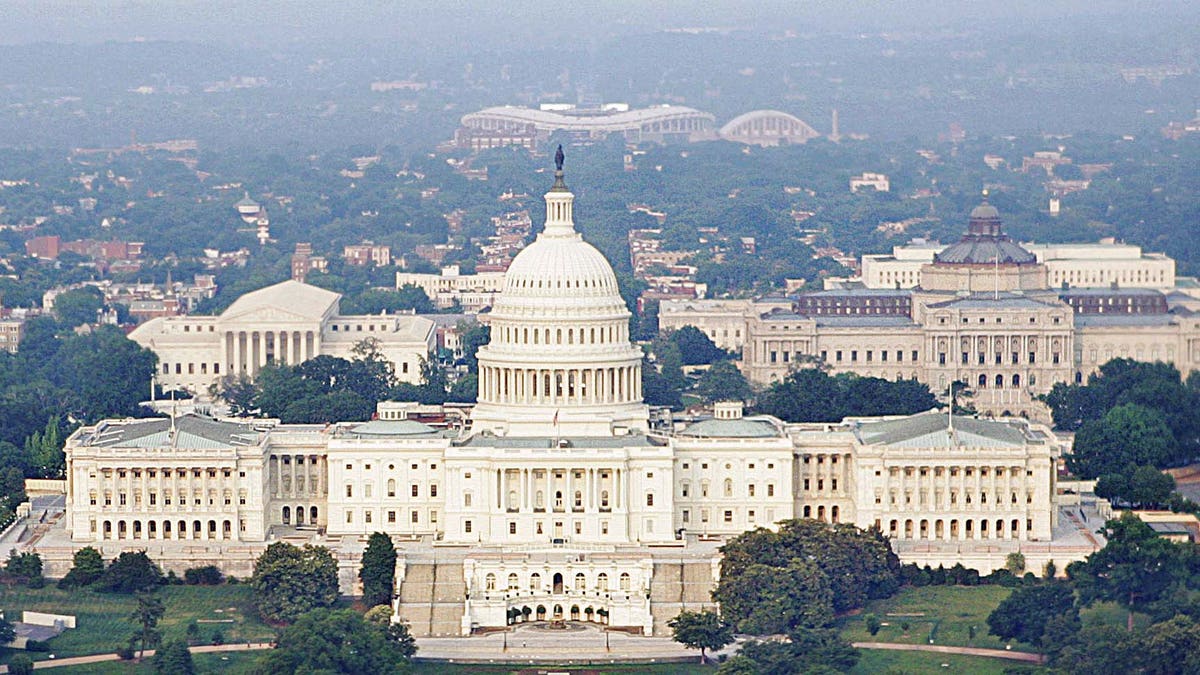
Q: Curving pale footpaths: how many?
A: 2